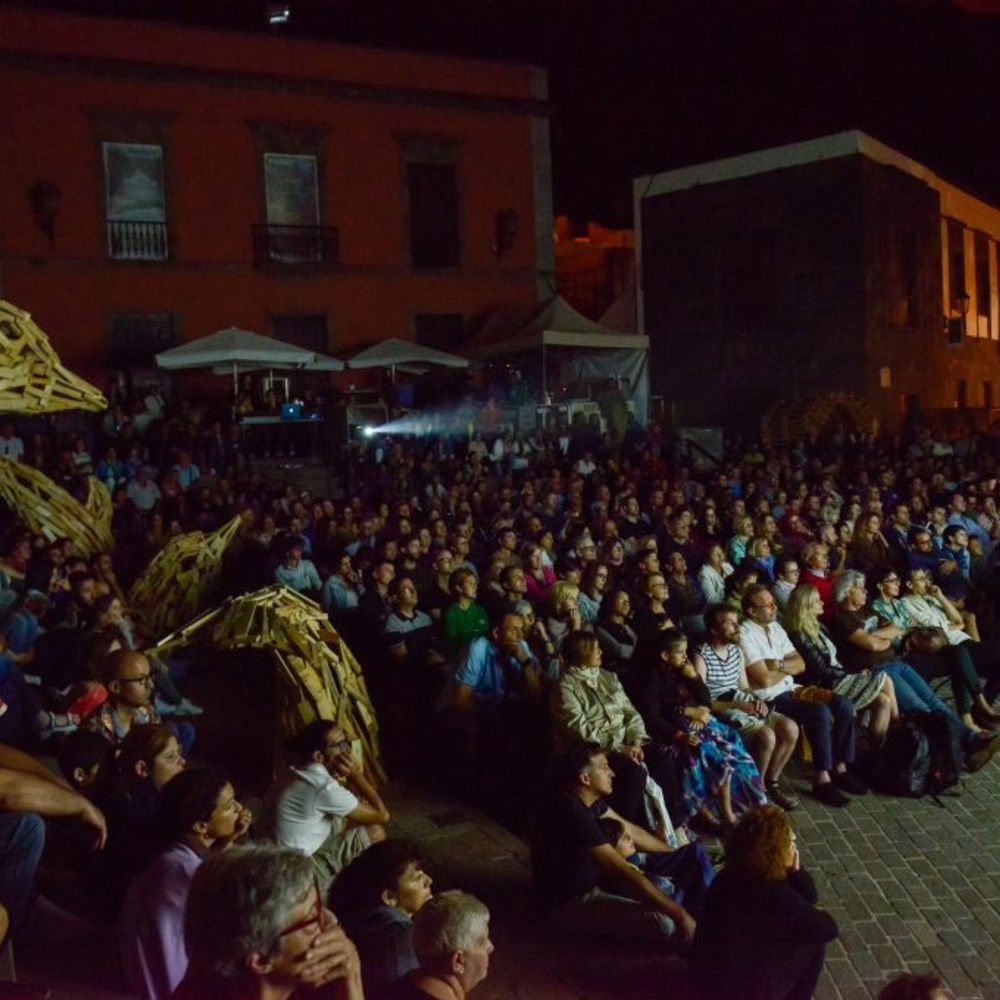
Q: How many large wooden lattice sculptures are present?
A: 4